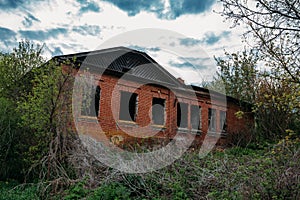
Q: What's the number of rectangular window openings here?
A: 7